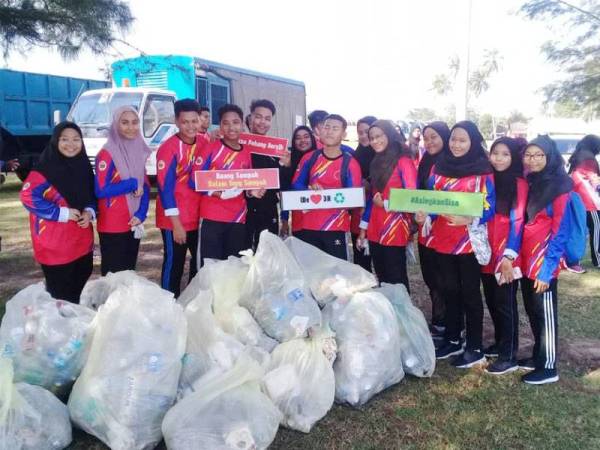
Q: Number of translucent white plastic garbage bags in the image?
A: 12